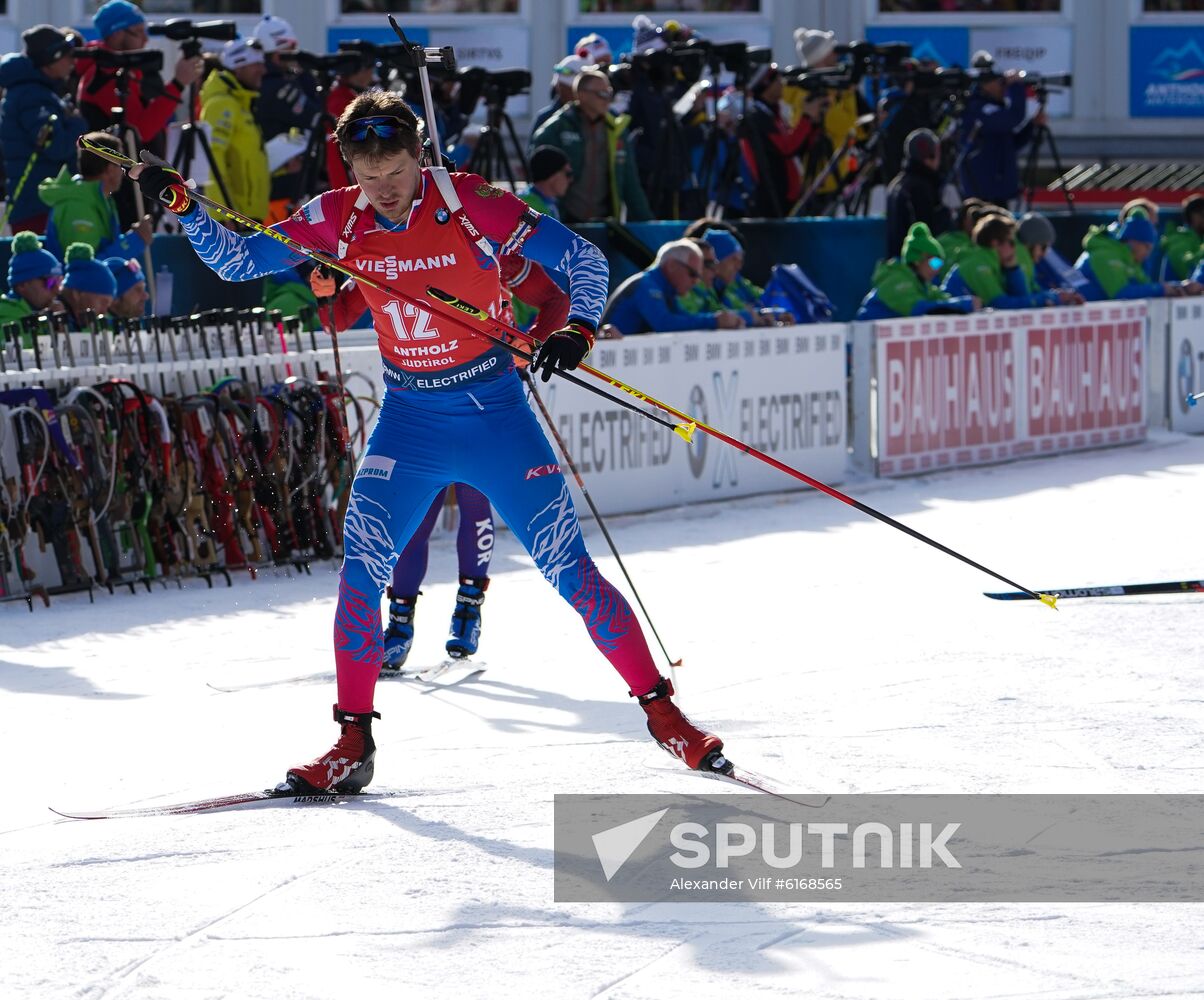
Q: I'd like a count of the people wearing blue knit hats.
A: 6